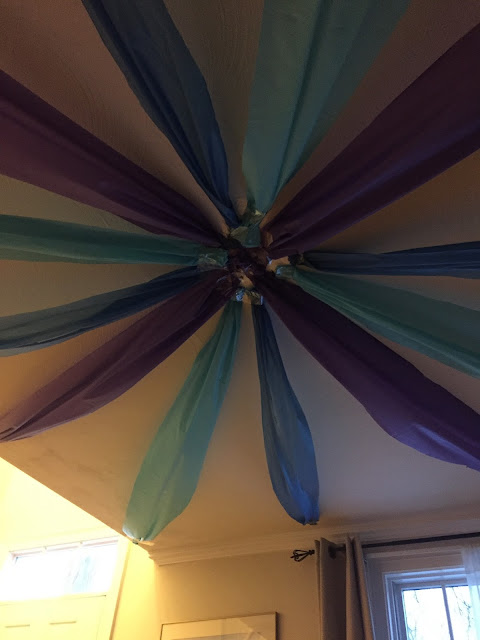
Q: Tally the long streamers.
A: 12